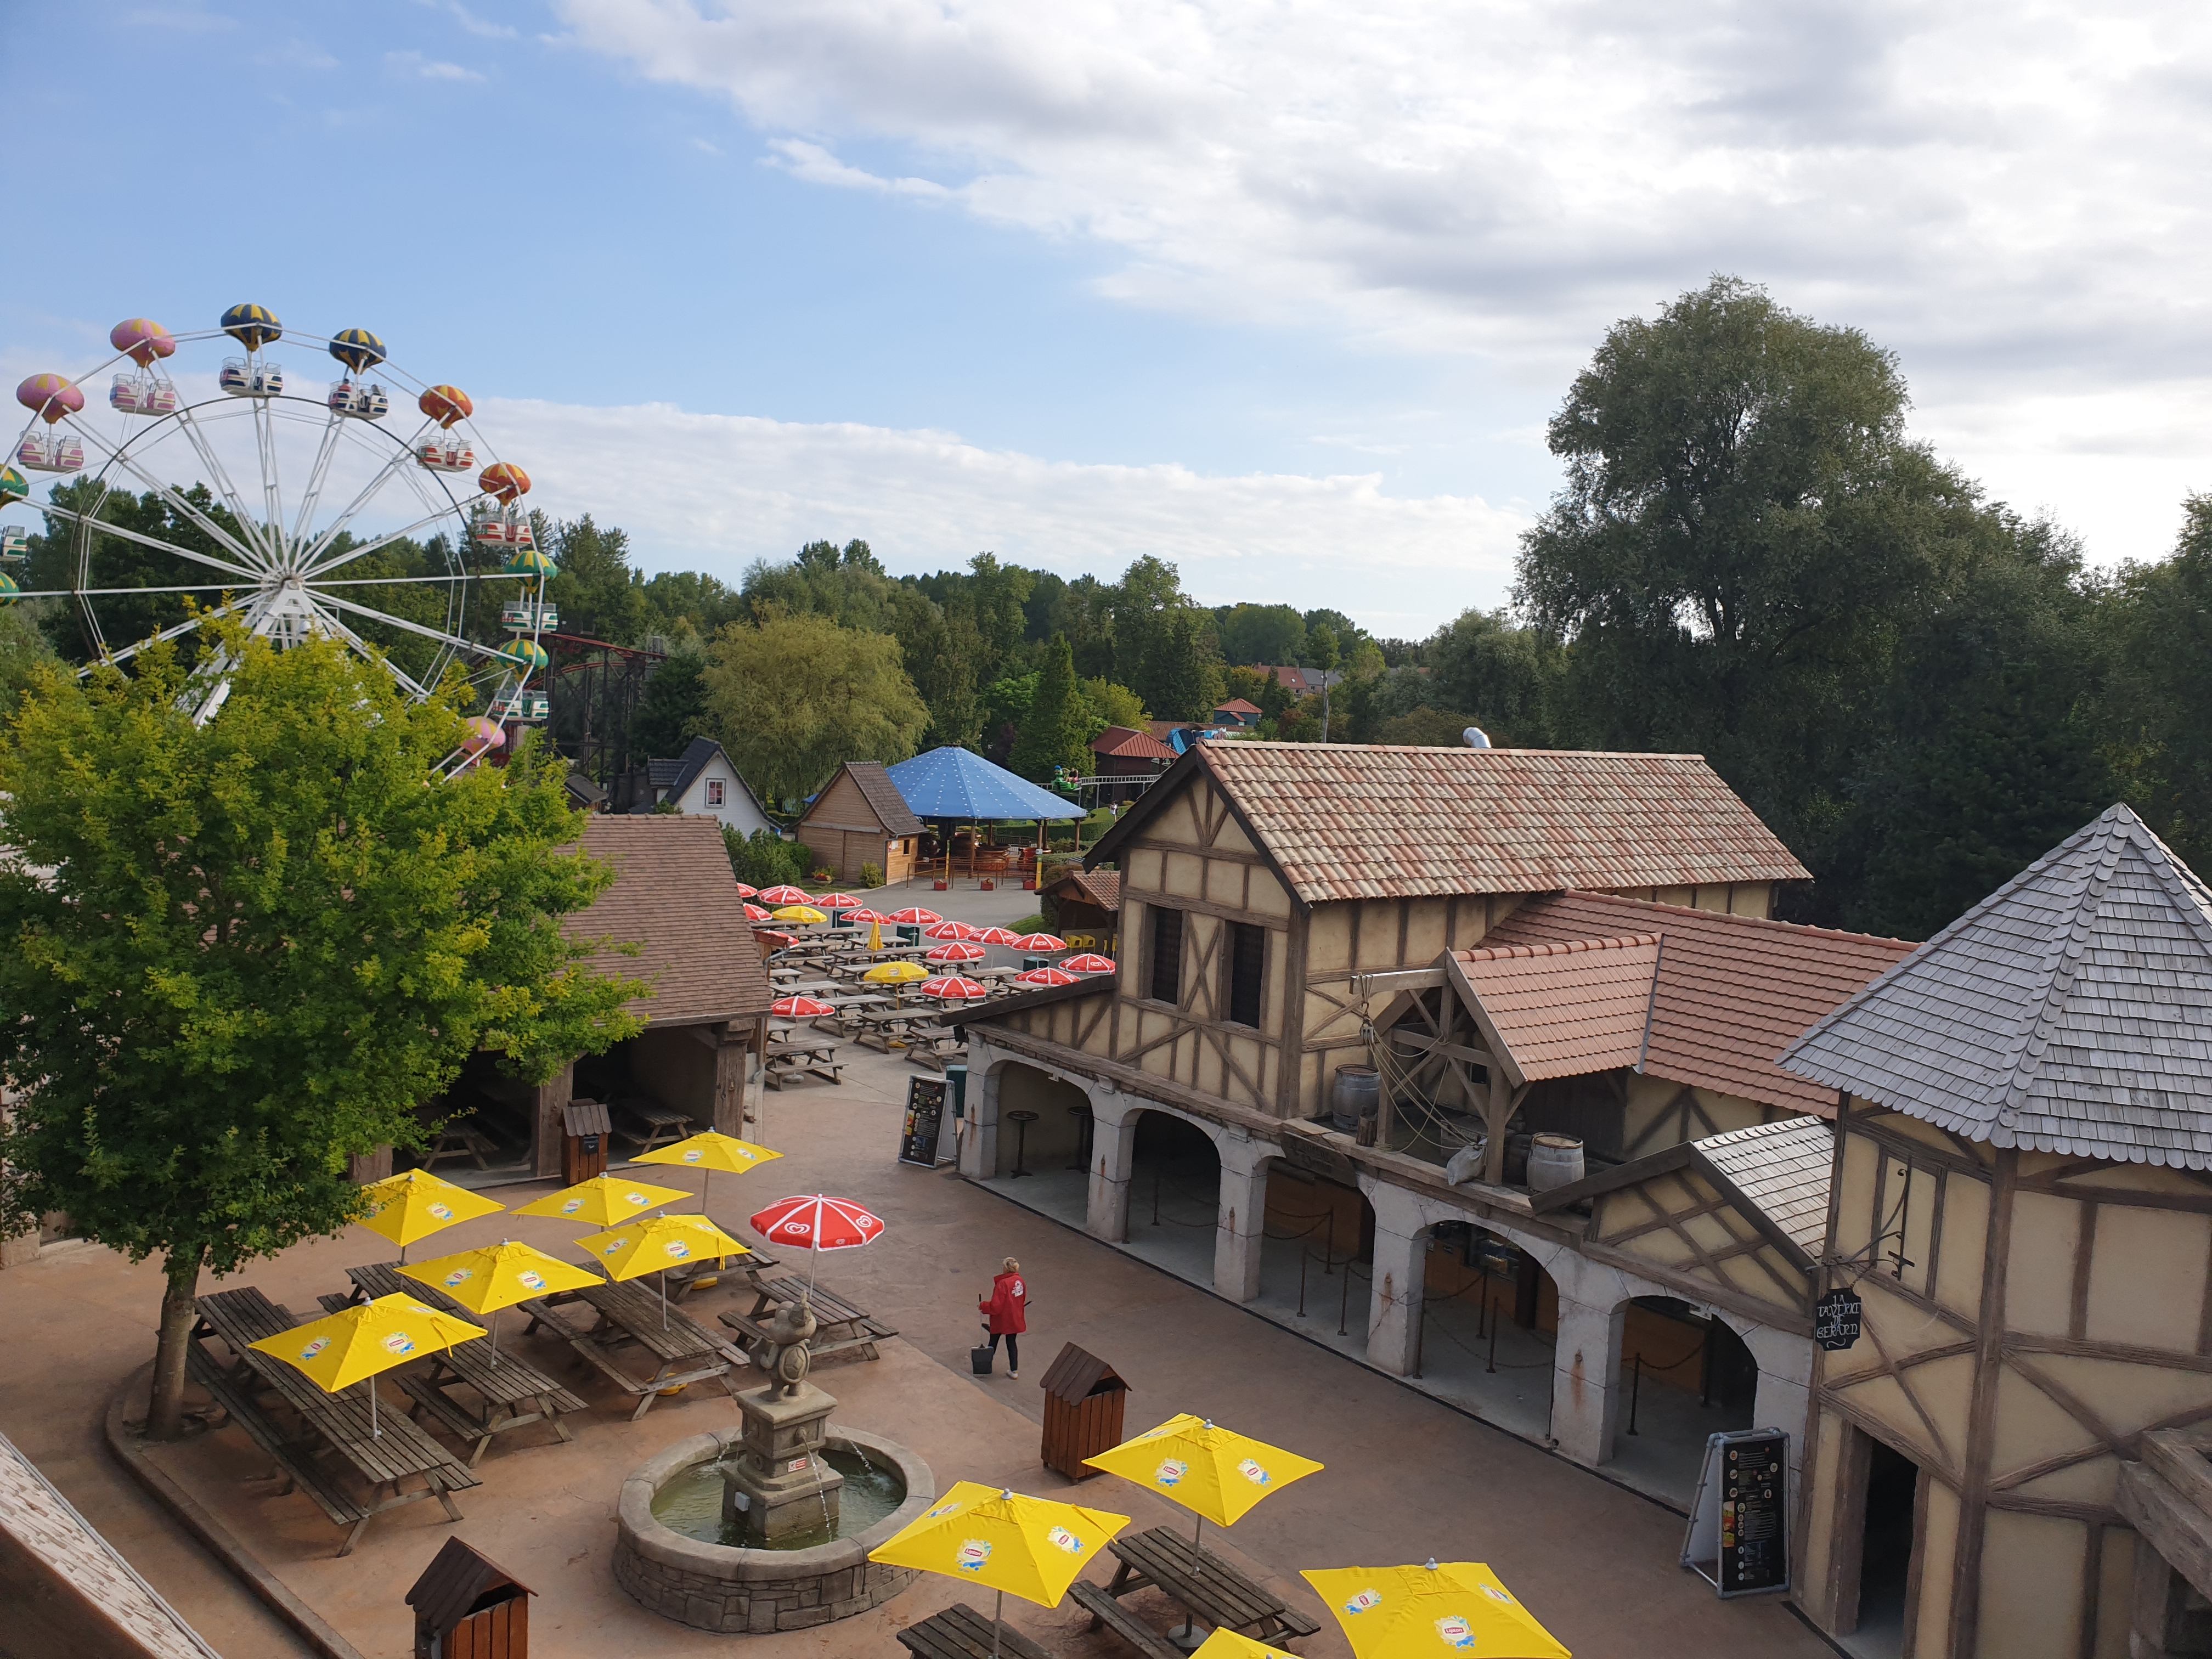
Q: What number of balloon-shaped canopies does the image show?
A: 11